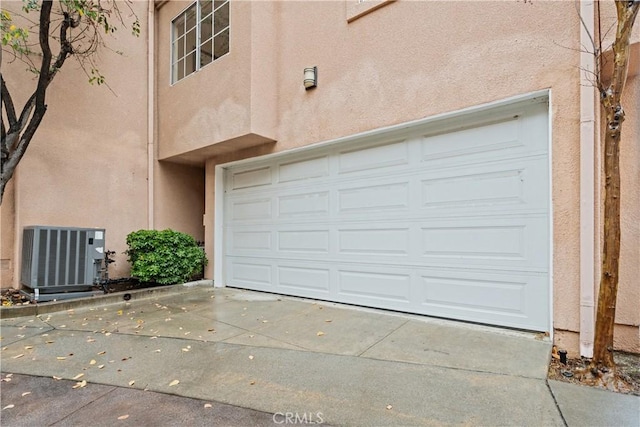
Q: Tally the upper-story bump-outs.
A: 1